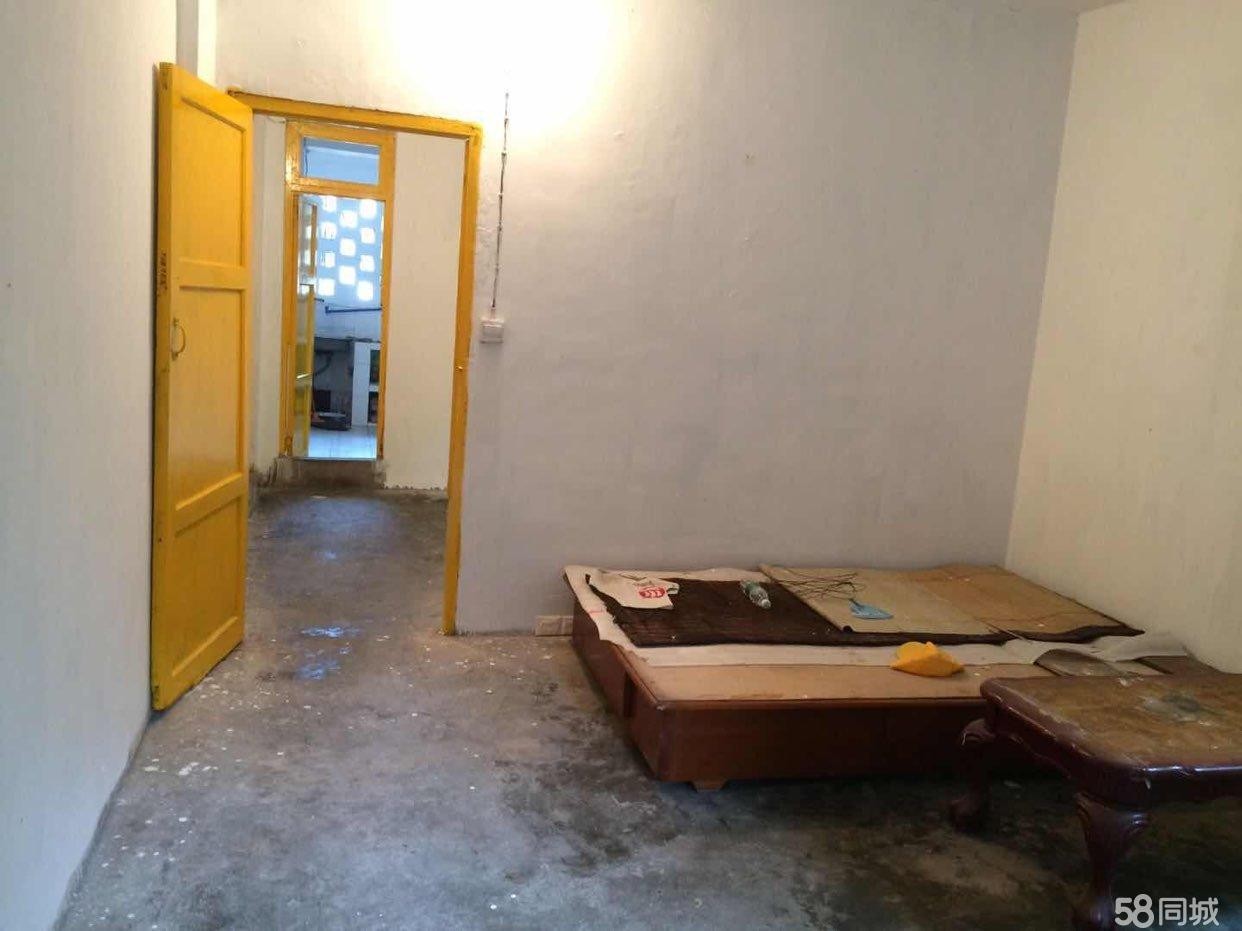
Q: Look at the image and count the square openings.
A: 11